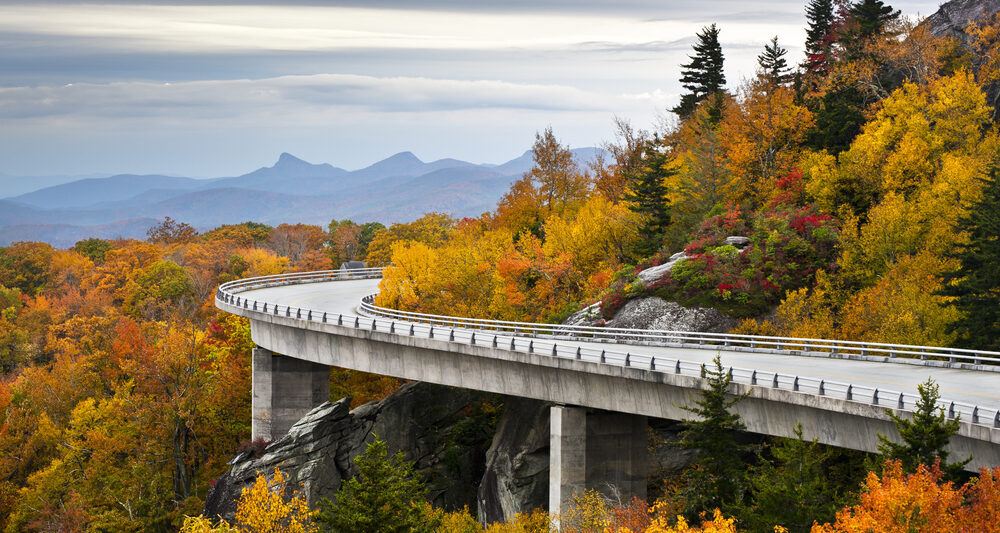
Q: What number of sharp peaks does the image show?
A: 2